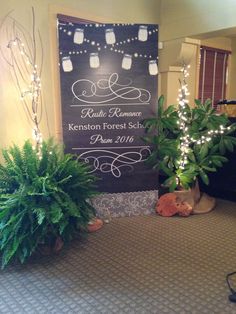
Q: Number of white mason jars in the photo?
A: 7